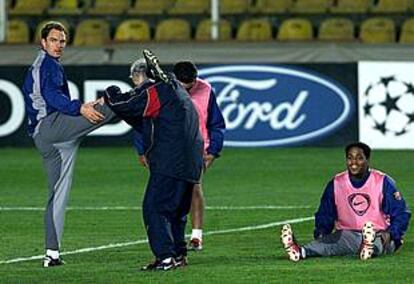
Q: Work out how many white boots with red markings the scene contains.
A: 2